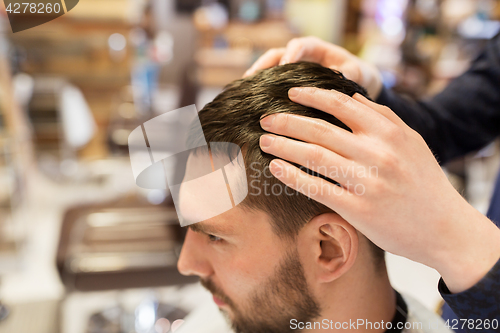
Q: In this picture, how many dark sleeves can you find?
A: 2